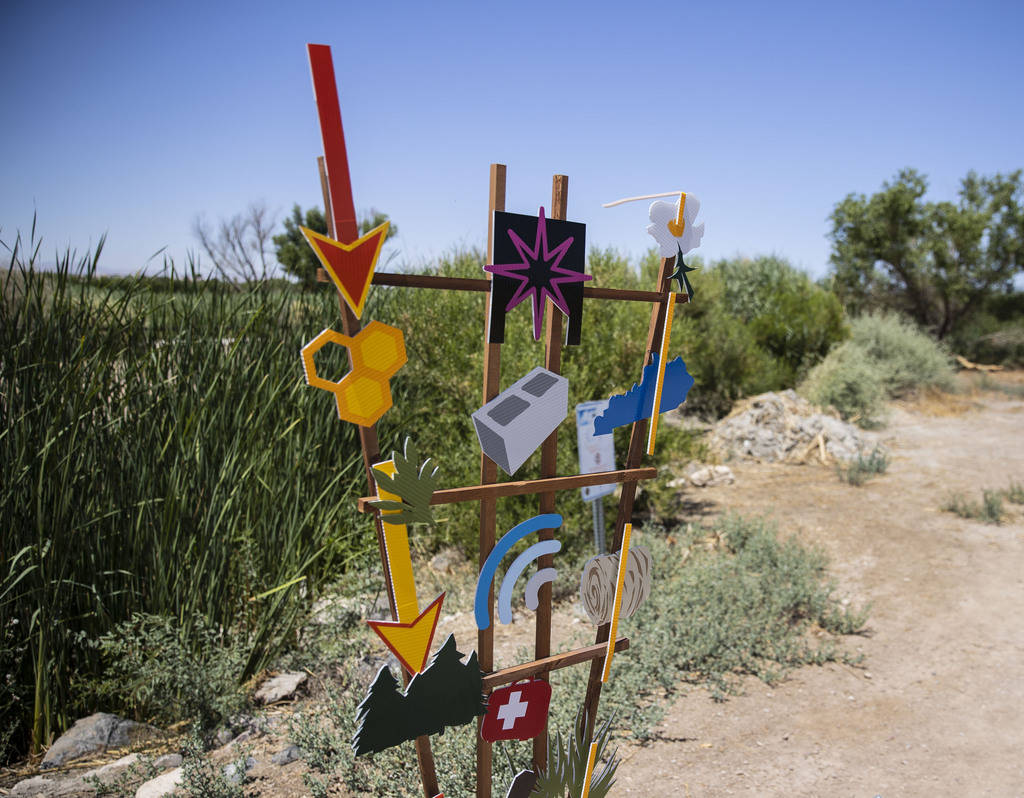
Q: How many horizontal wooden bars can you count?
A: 3